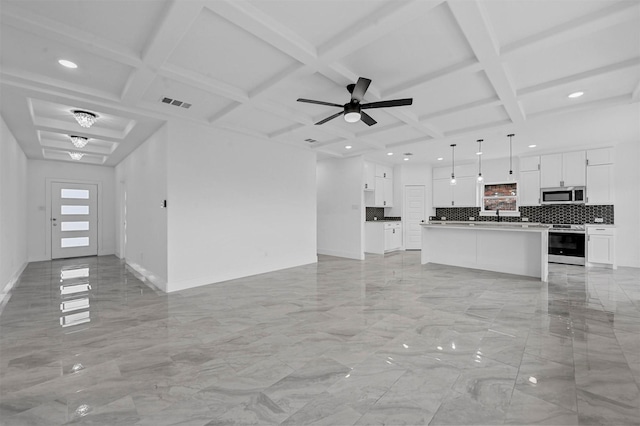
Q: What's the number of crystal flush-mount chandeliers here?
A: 3